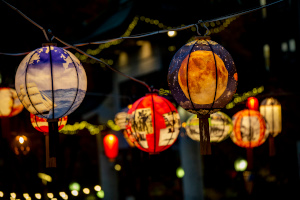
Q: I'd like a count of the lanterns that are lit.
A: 11